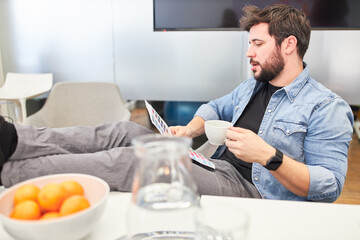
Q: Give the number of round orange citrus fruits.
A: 6